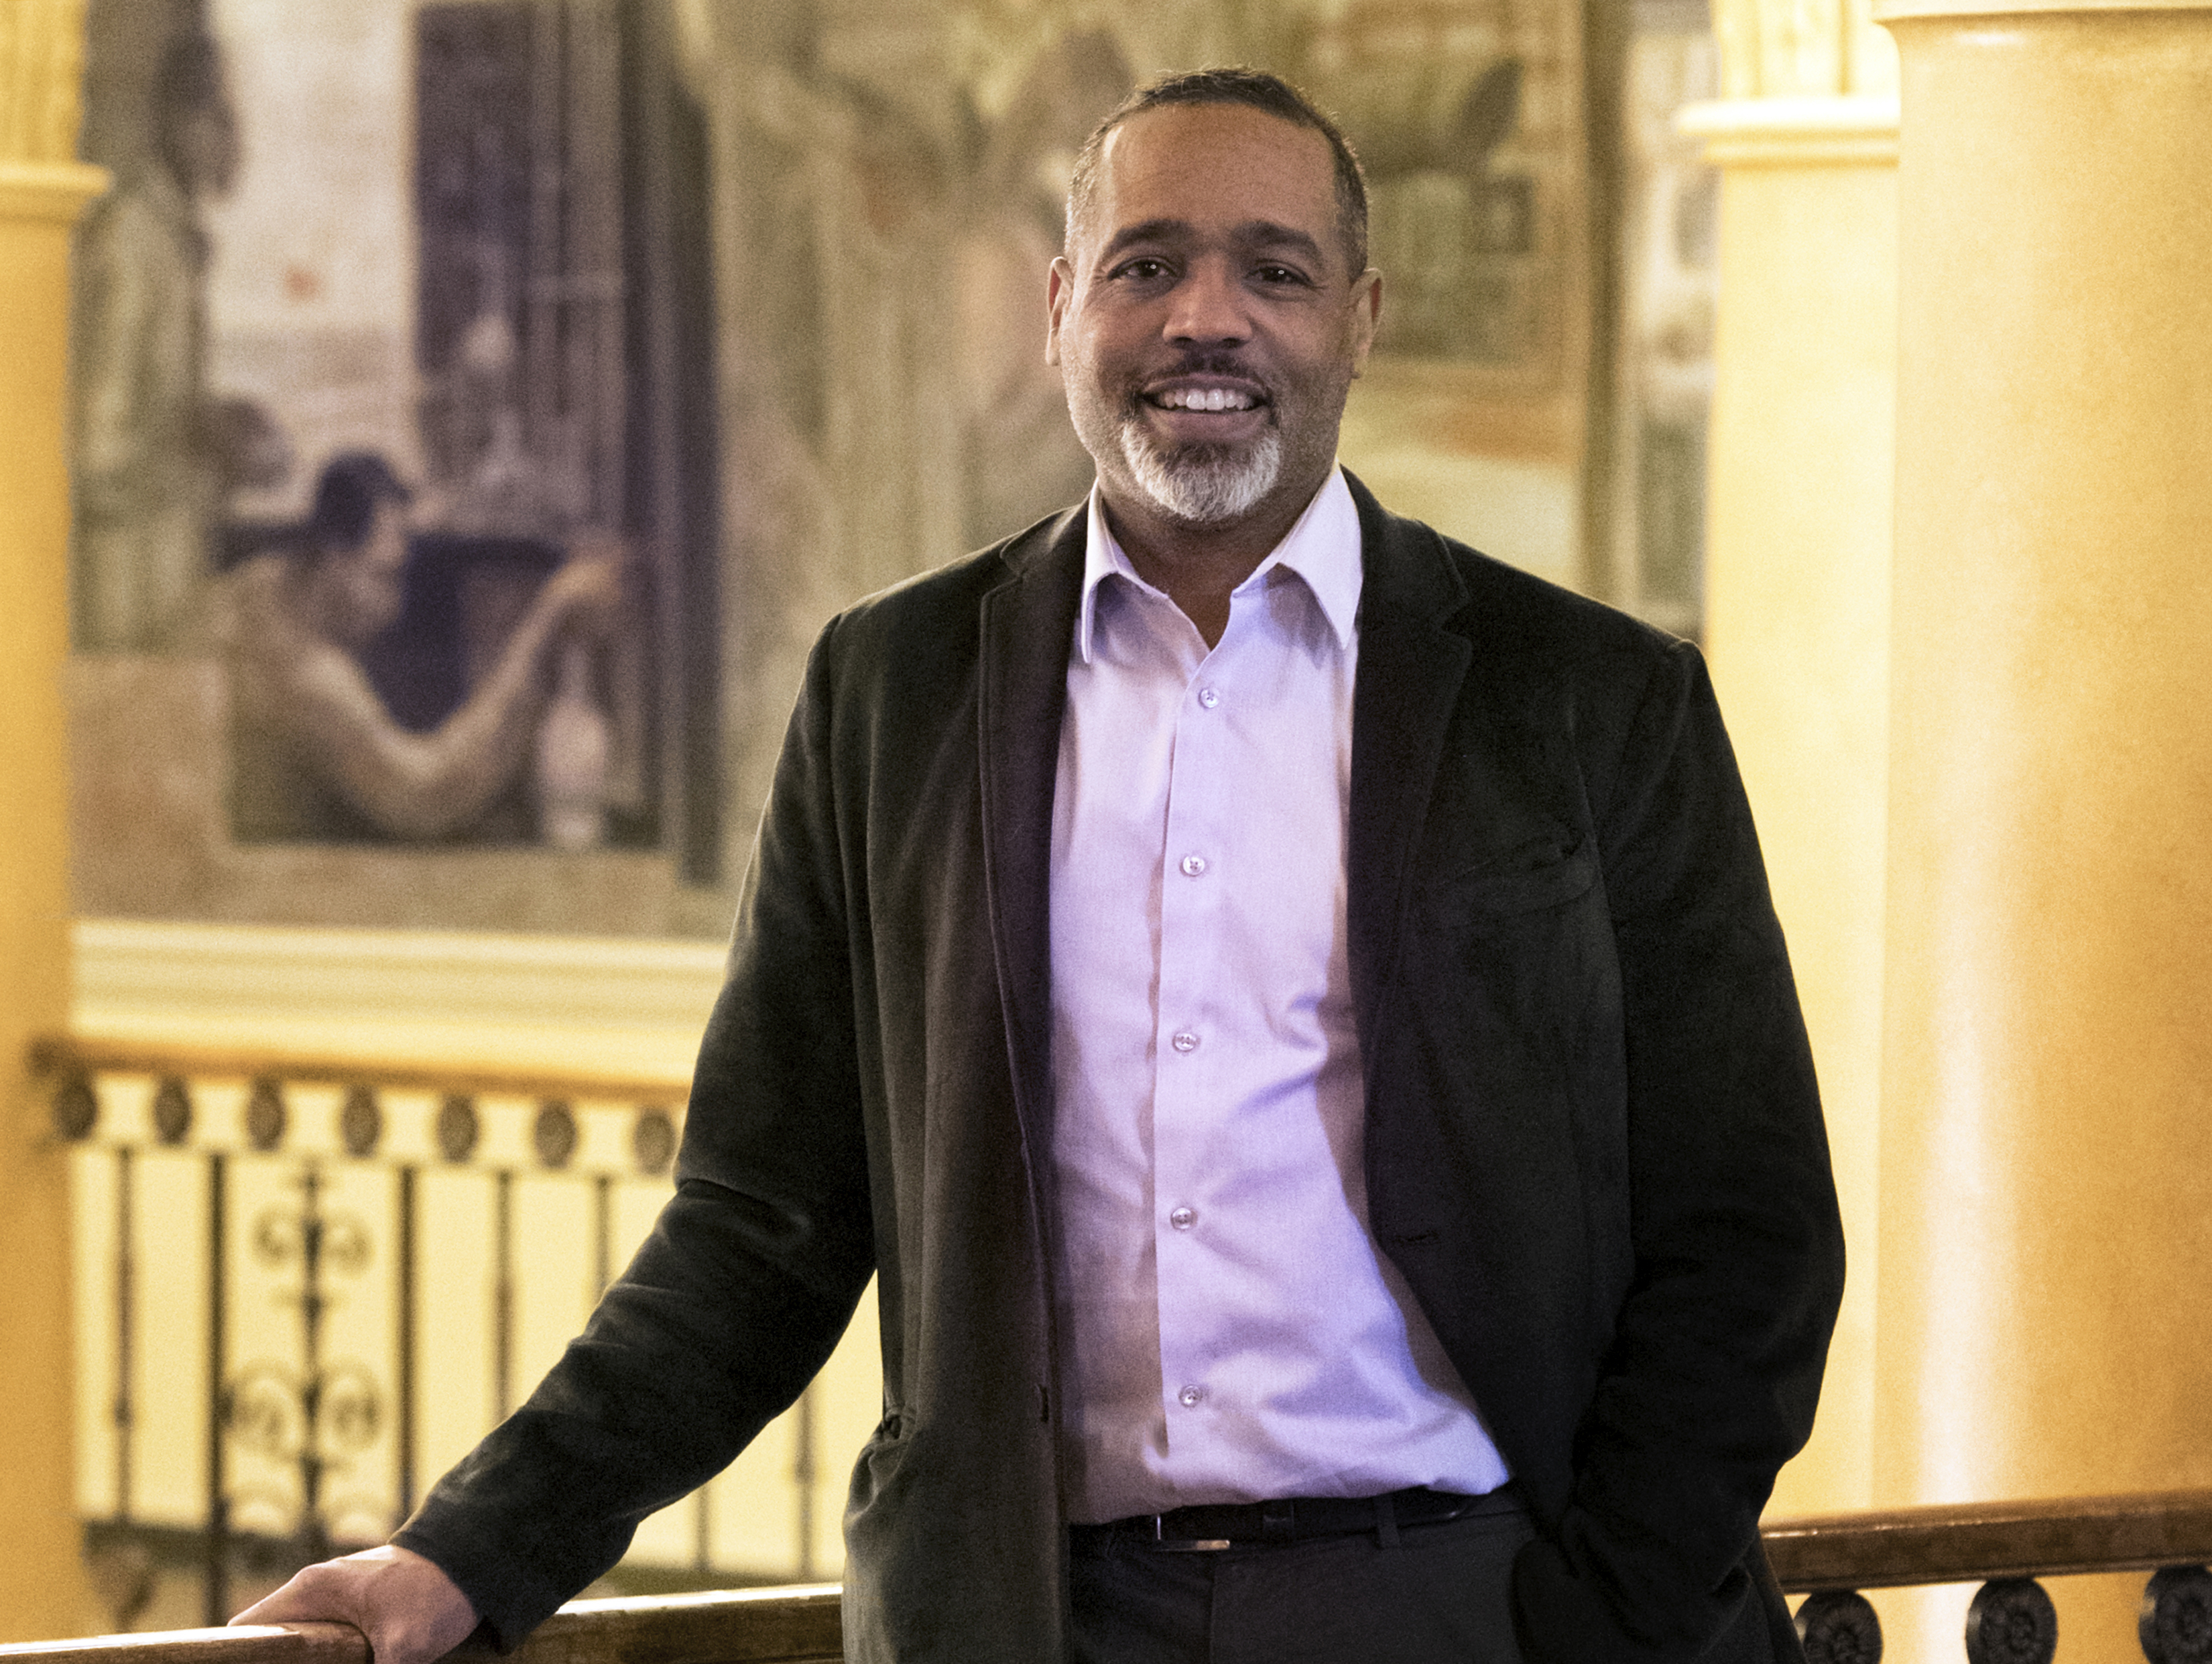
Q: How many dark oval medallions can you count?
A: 10